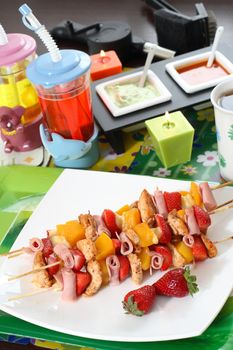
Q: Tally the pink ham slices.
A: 11